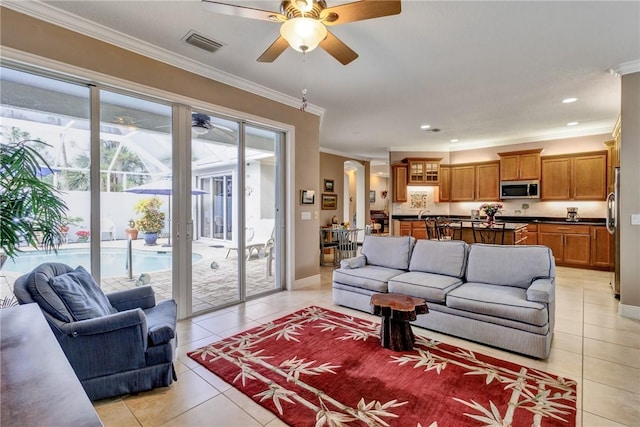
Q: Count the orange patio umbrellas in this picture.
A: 0